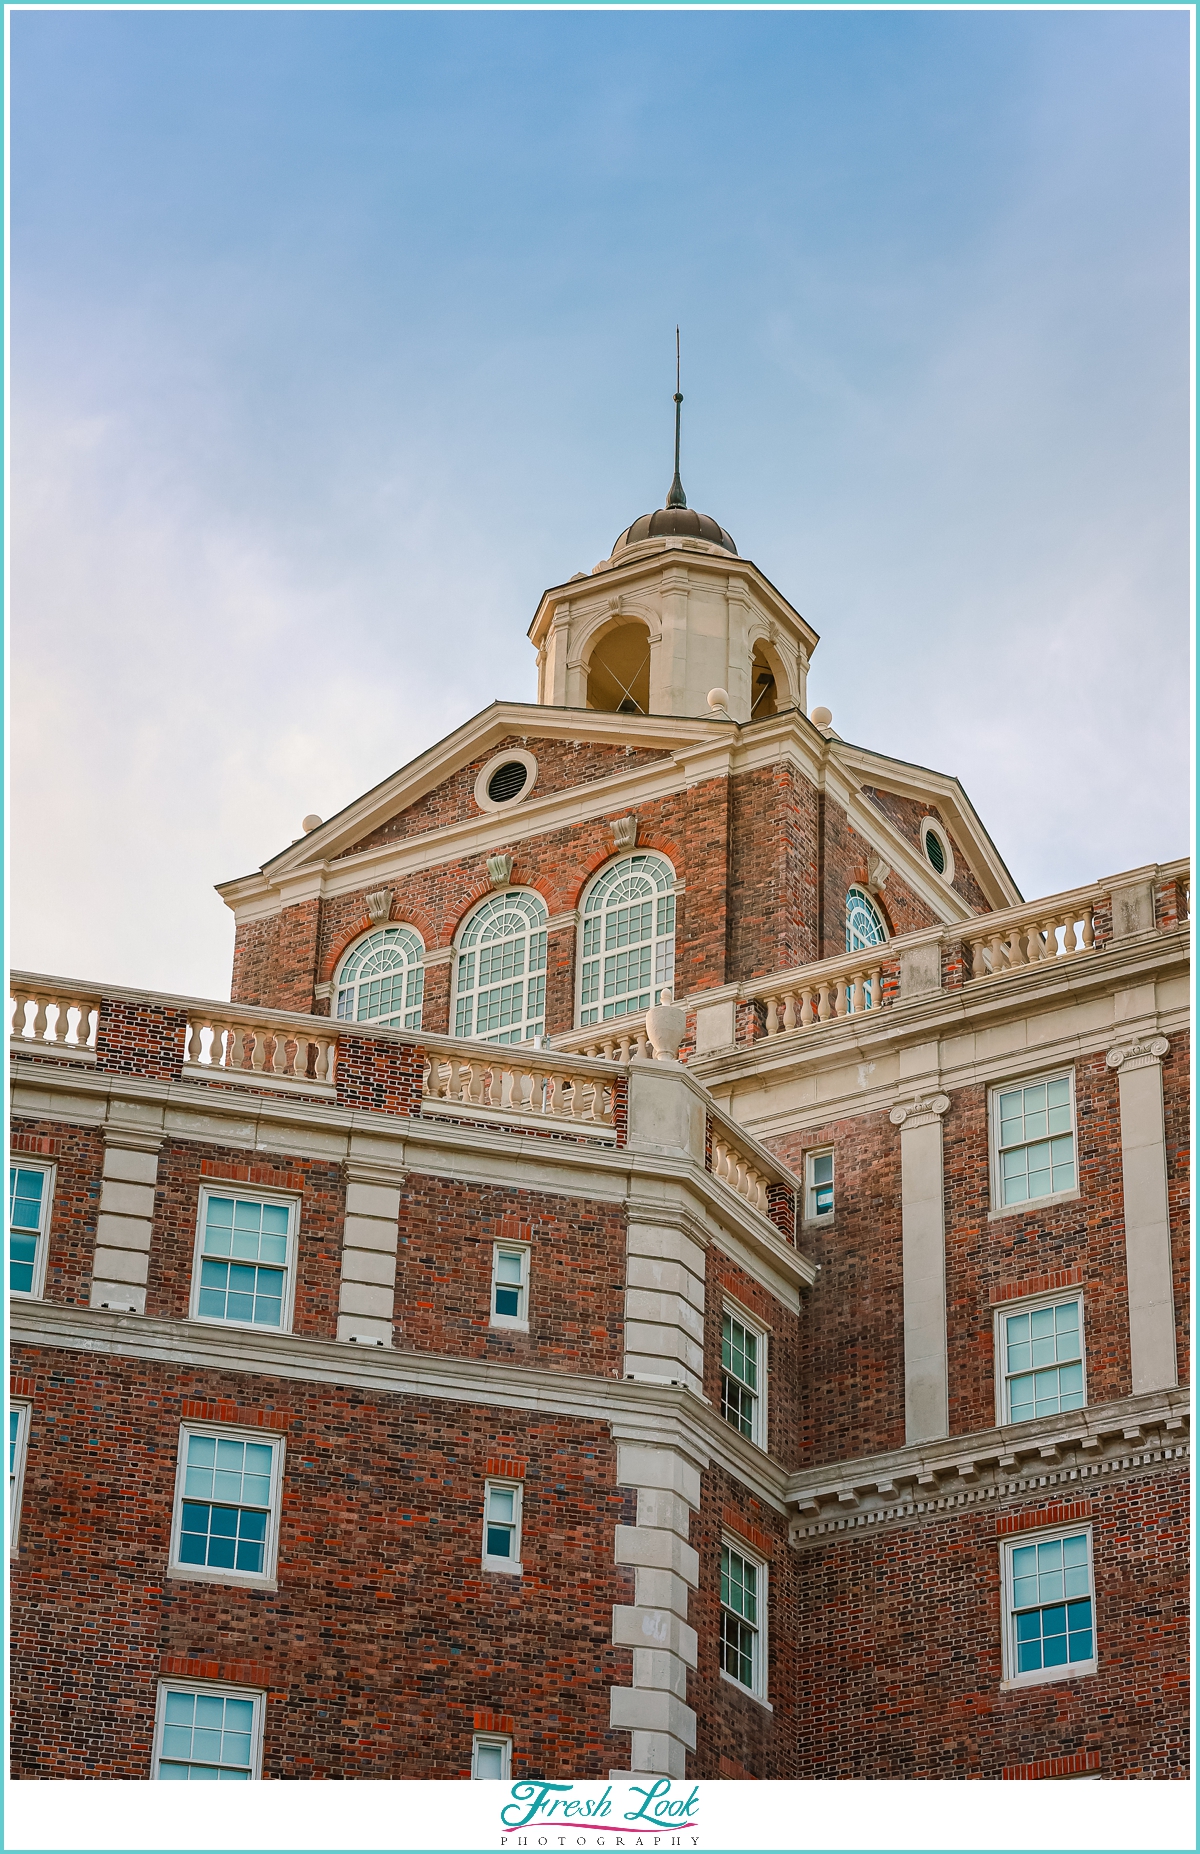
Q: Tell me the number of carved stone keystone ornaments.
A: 6